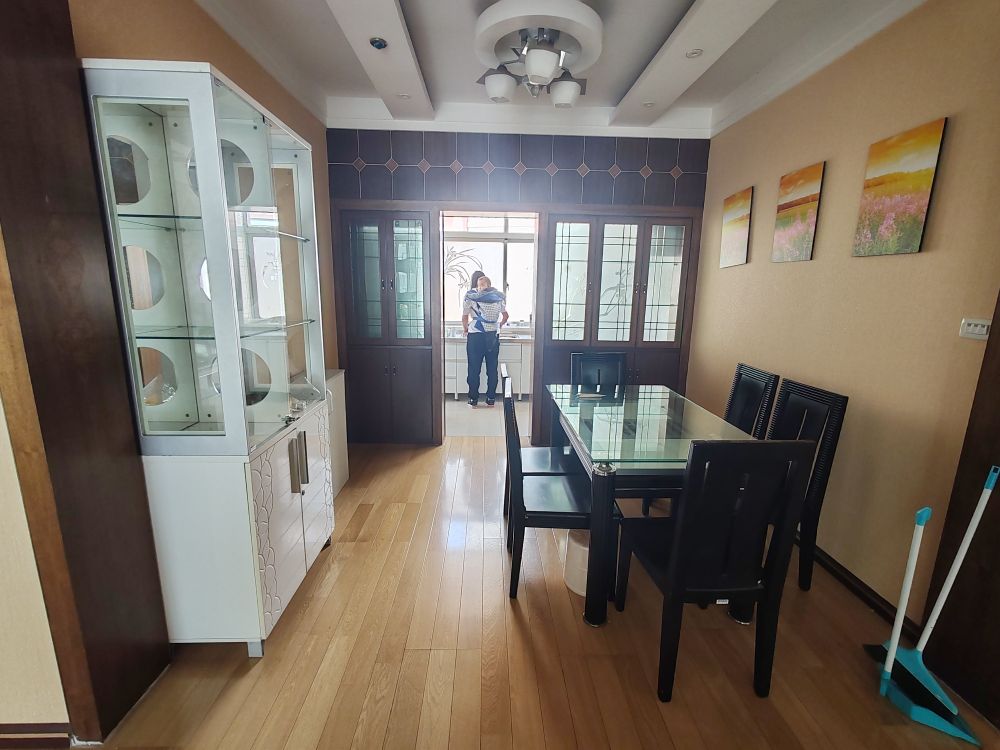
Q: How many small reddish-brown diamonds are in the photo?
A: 11